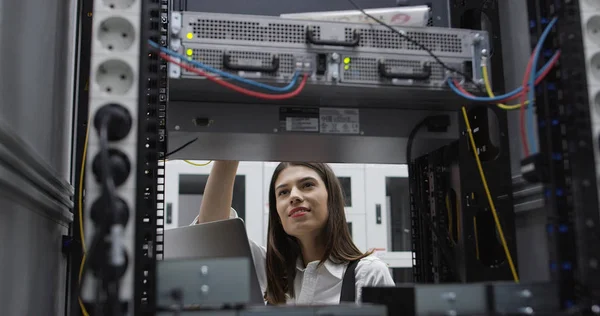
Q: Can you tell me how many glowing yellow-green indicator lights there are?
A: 4